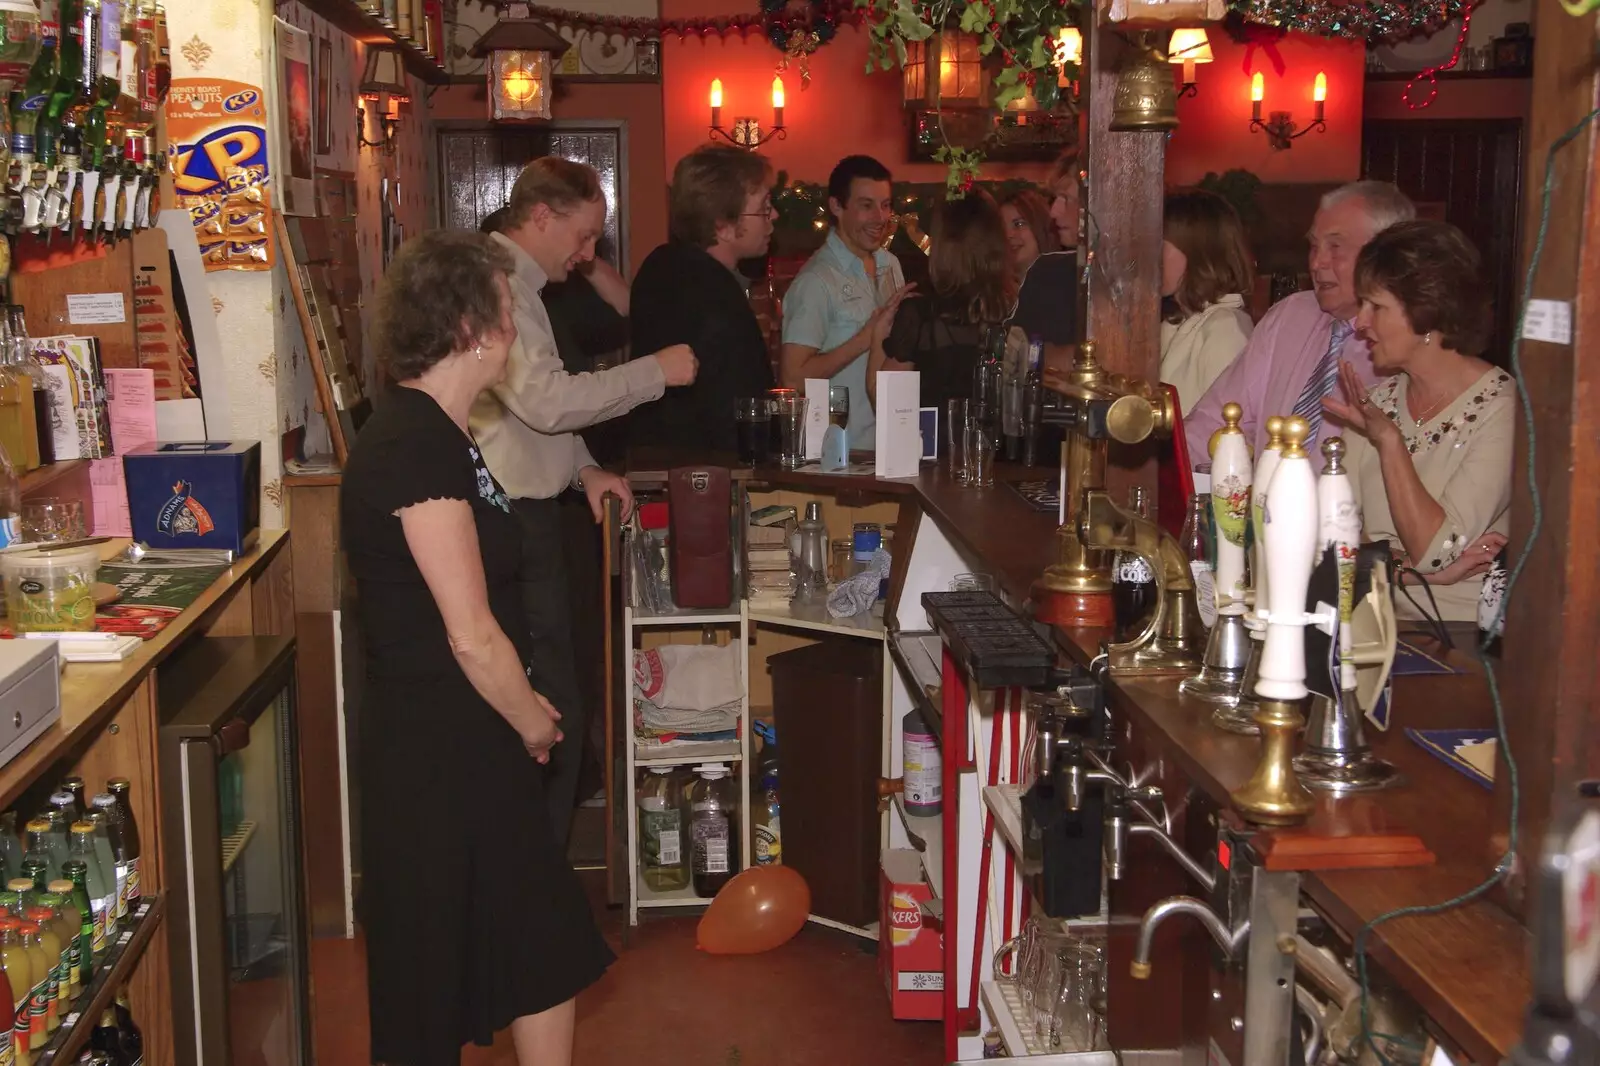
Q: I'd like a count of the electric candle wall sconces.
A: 2